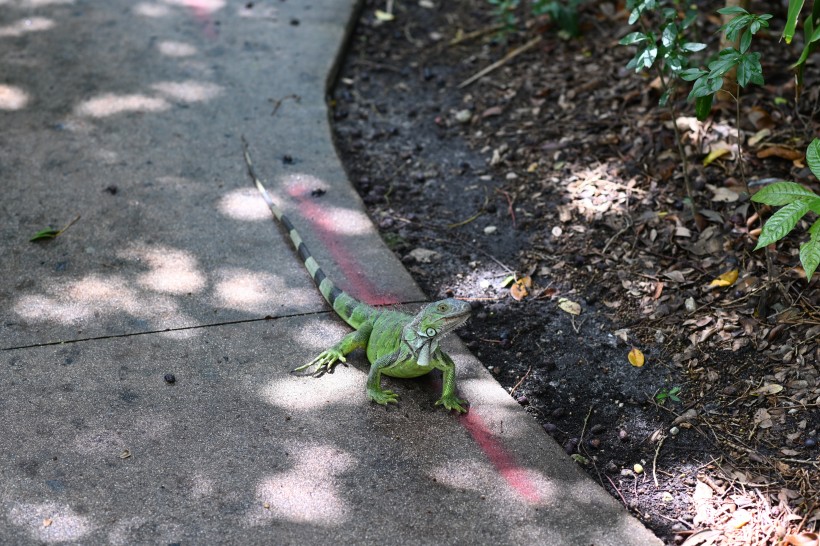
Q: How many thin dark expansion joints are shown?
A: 1